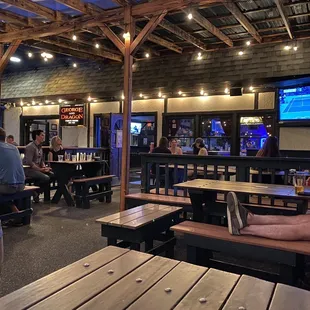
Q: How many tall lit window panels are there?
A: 3